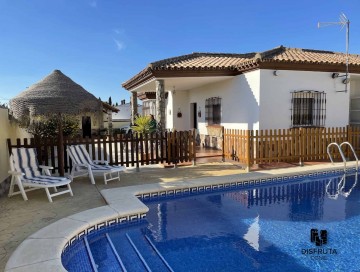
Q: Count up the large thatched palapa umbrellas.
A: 1